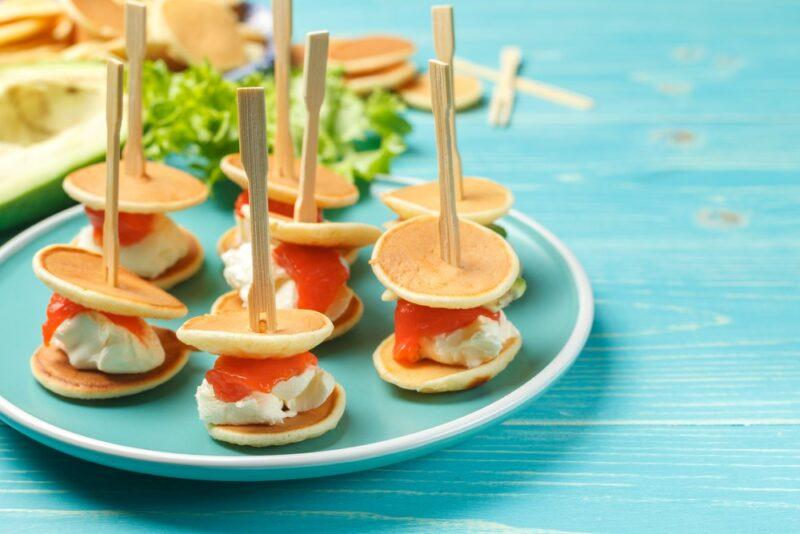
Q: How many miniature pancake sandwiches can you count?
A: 7